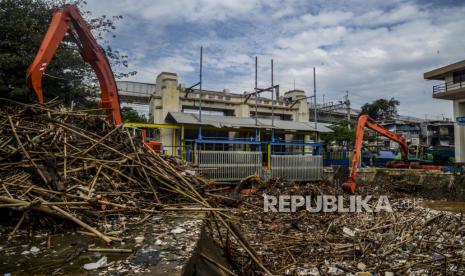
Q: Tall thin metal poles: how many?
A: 4